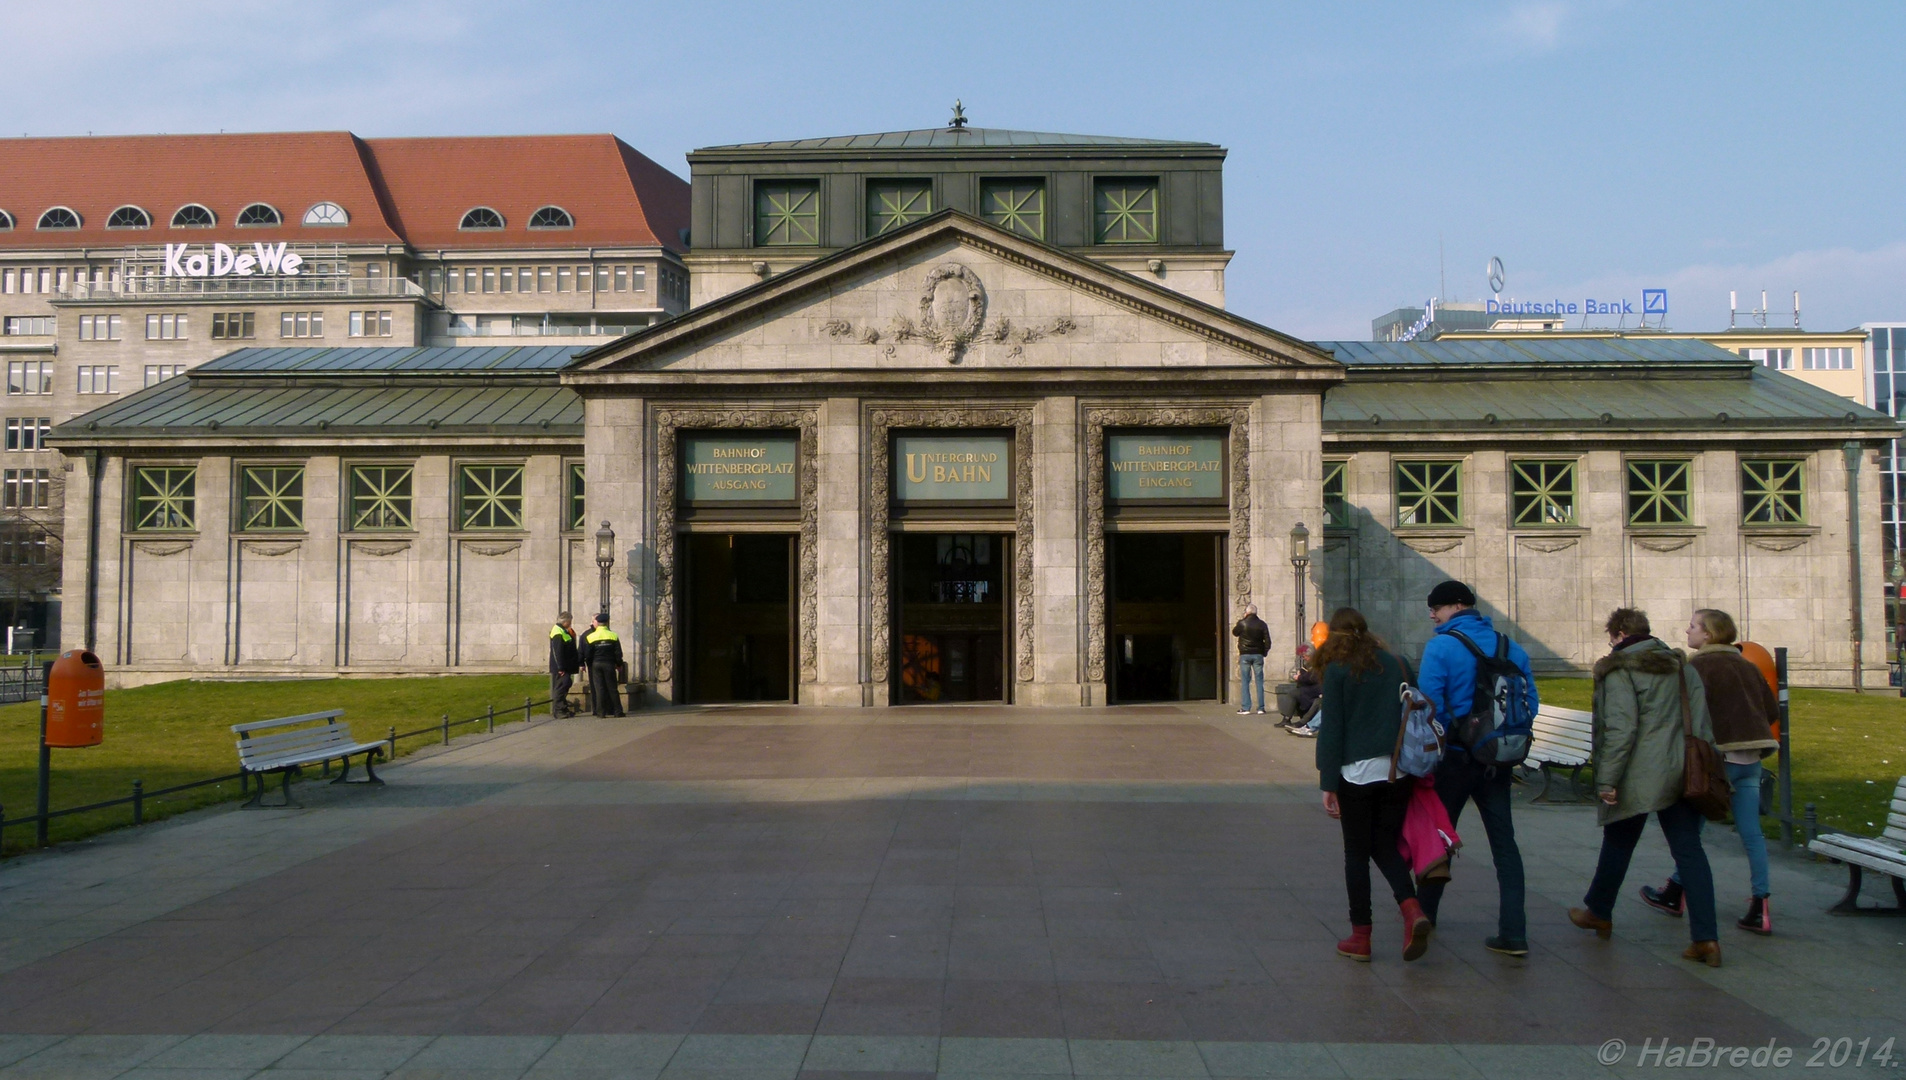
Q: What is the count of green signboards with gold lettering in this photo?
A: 3